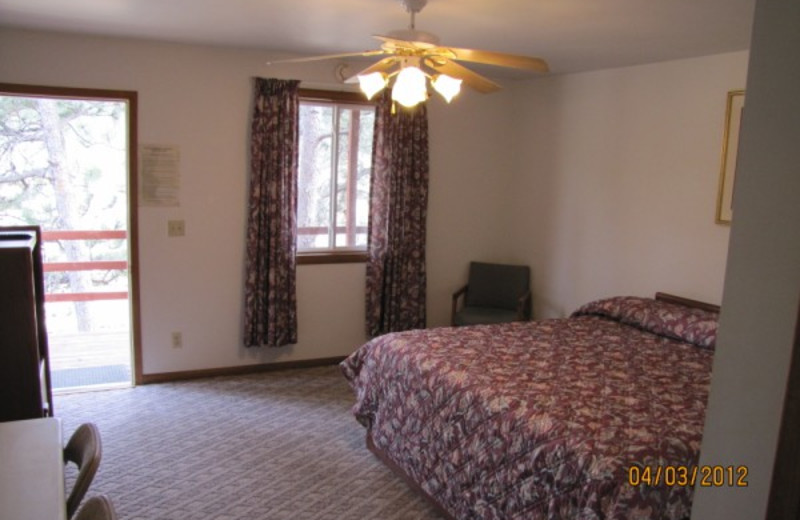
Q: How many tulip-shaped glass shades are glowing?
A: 3